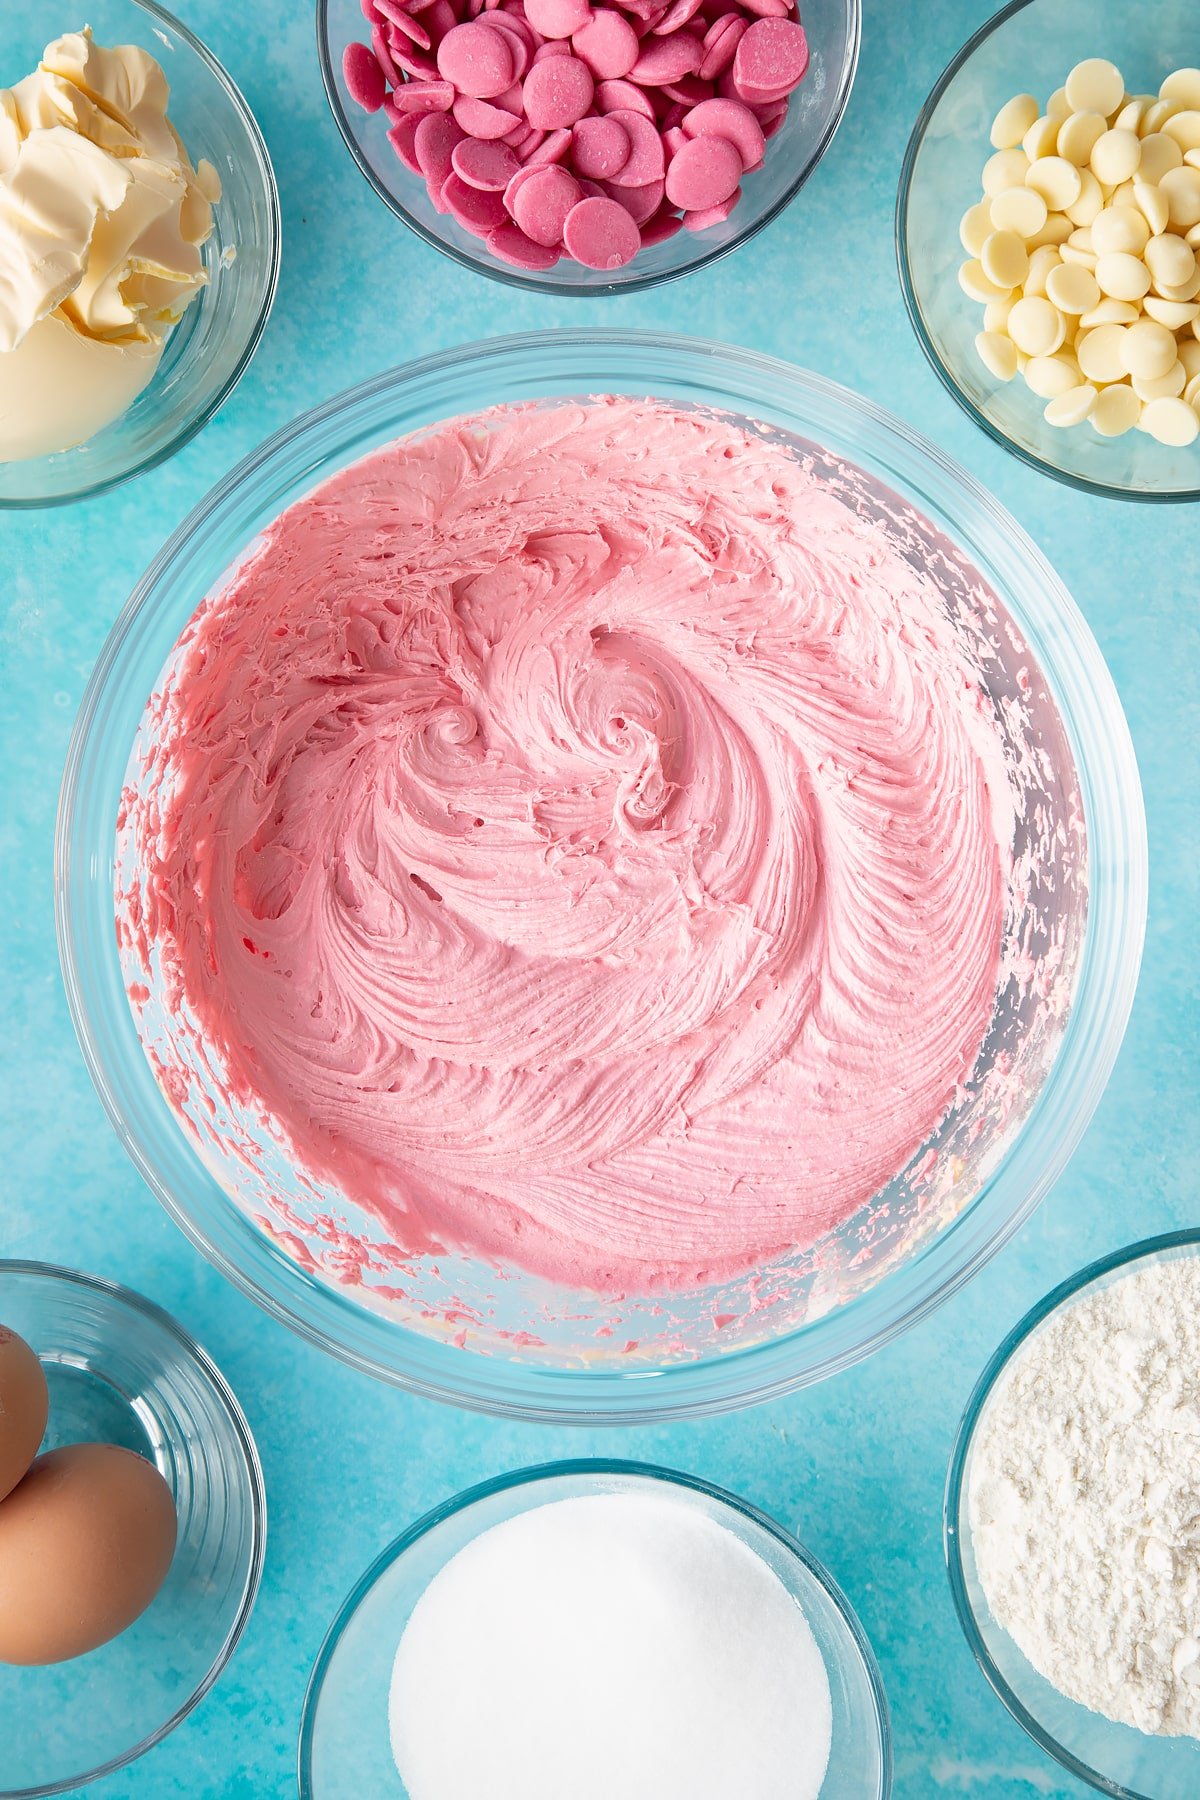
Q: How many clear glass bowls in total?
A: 7